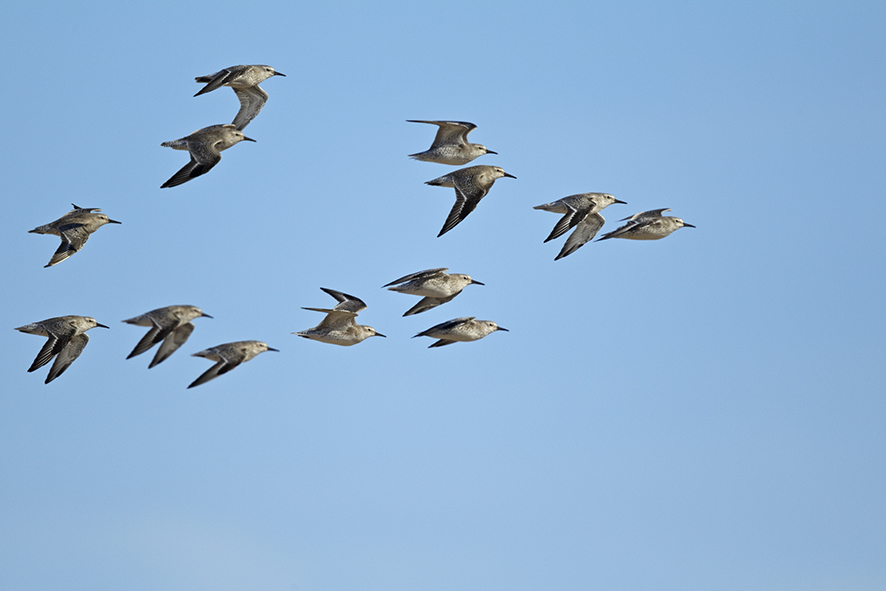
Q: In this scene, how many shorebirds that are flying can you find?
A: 13